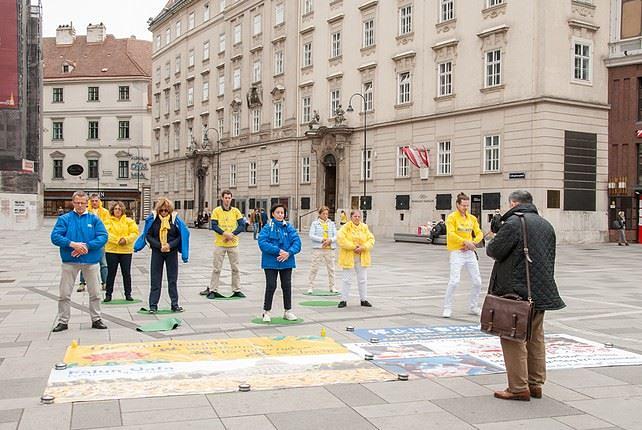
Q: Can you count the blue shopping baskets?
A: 0